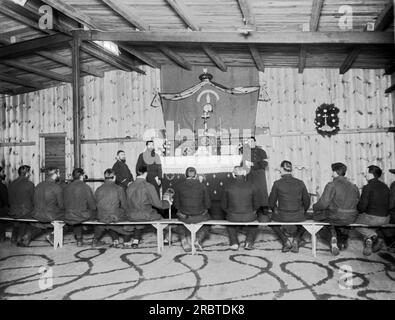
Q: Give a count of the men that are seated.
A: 12